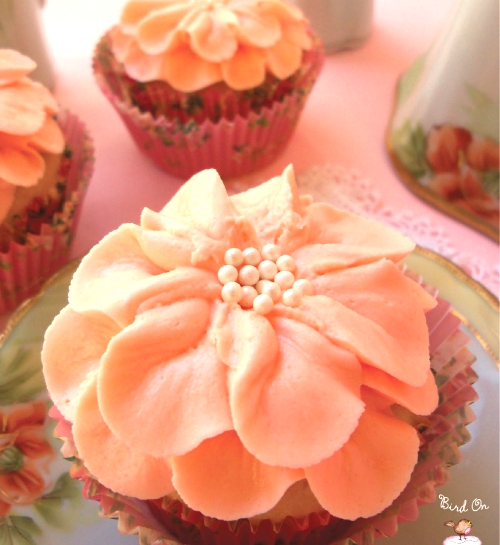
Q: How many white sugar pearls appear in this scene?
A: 15